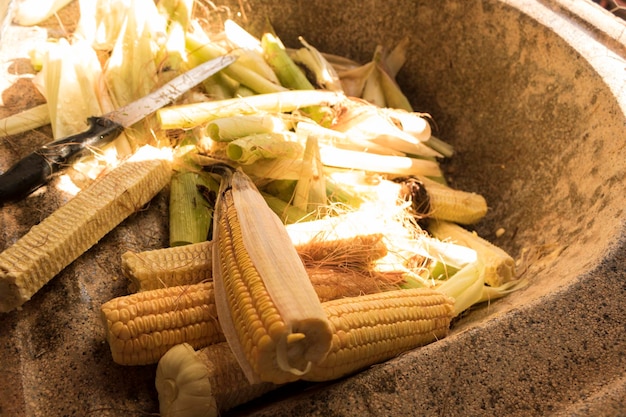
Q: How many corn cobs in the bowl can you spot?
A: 8